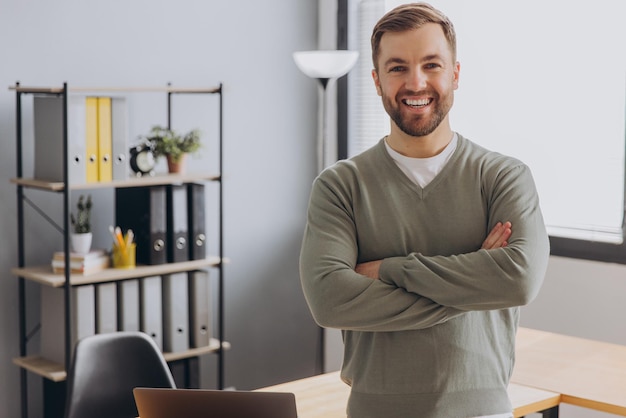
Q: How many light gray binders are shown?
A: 8